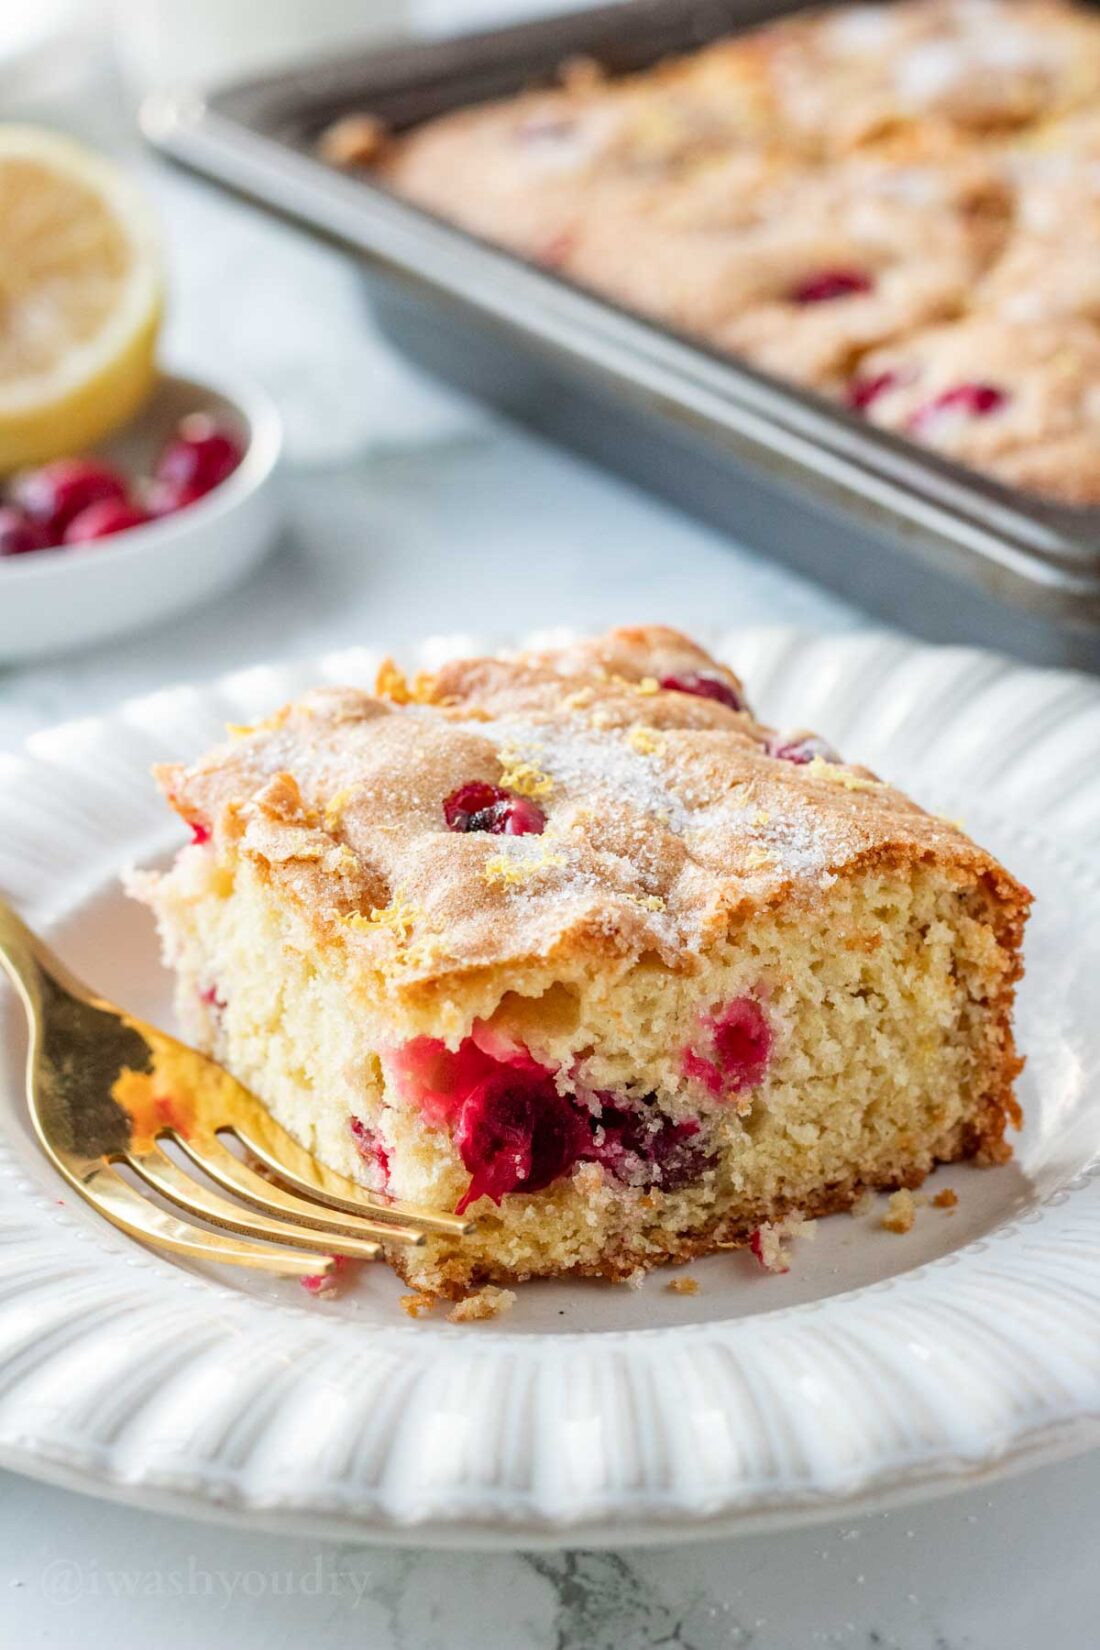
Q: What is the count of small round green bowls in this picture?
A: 0